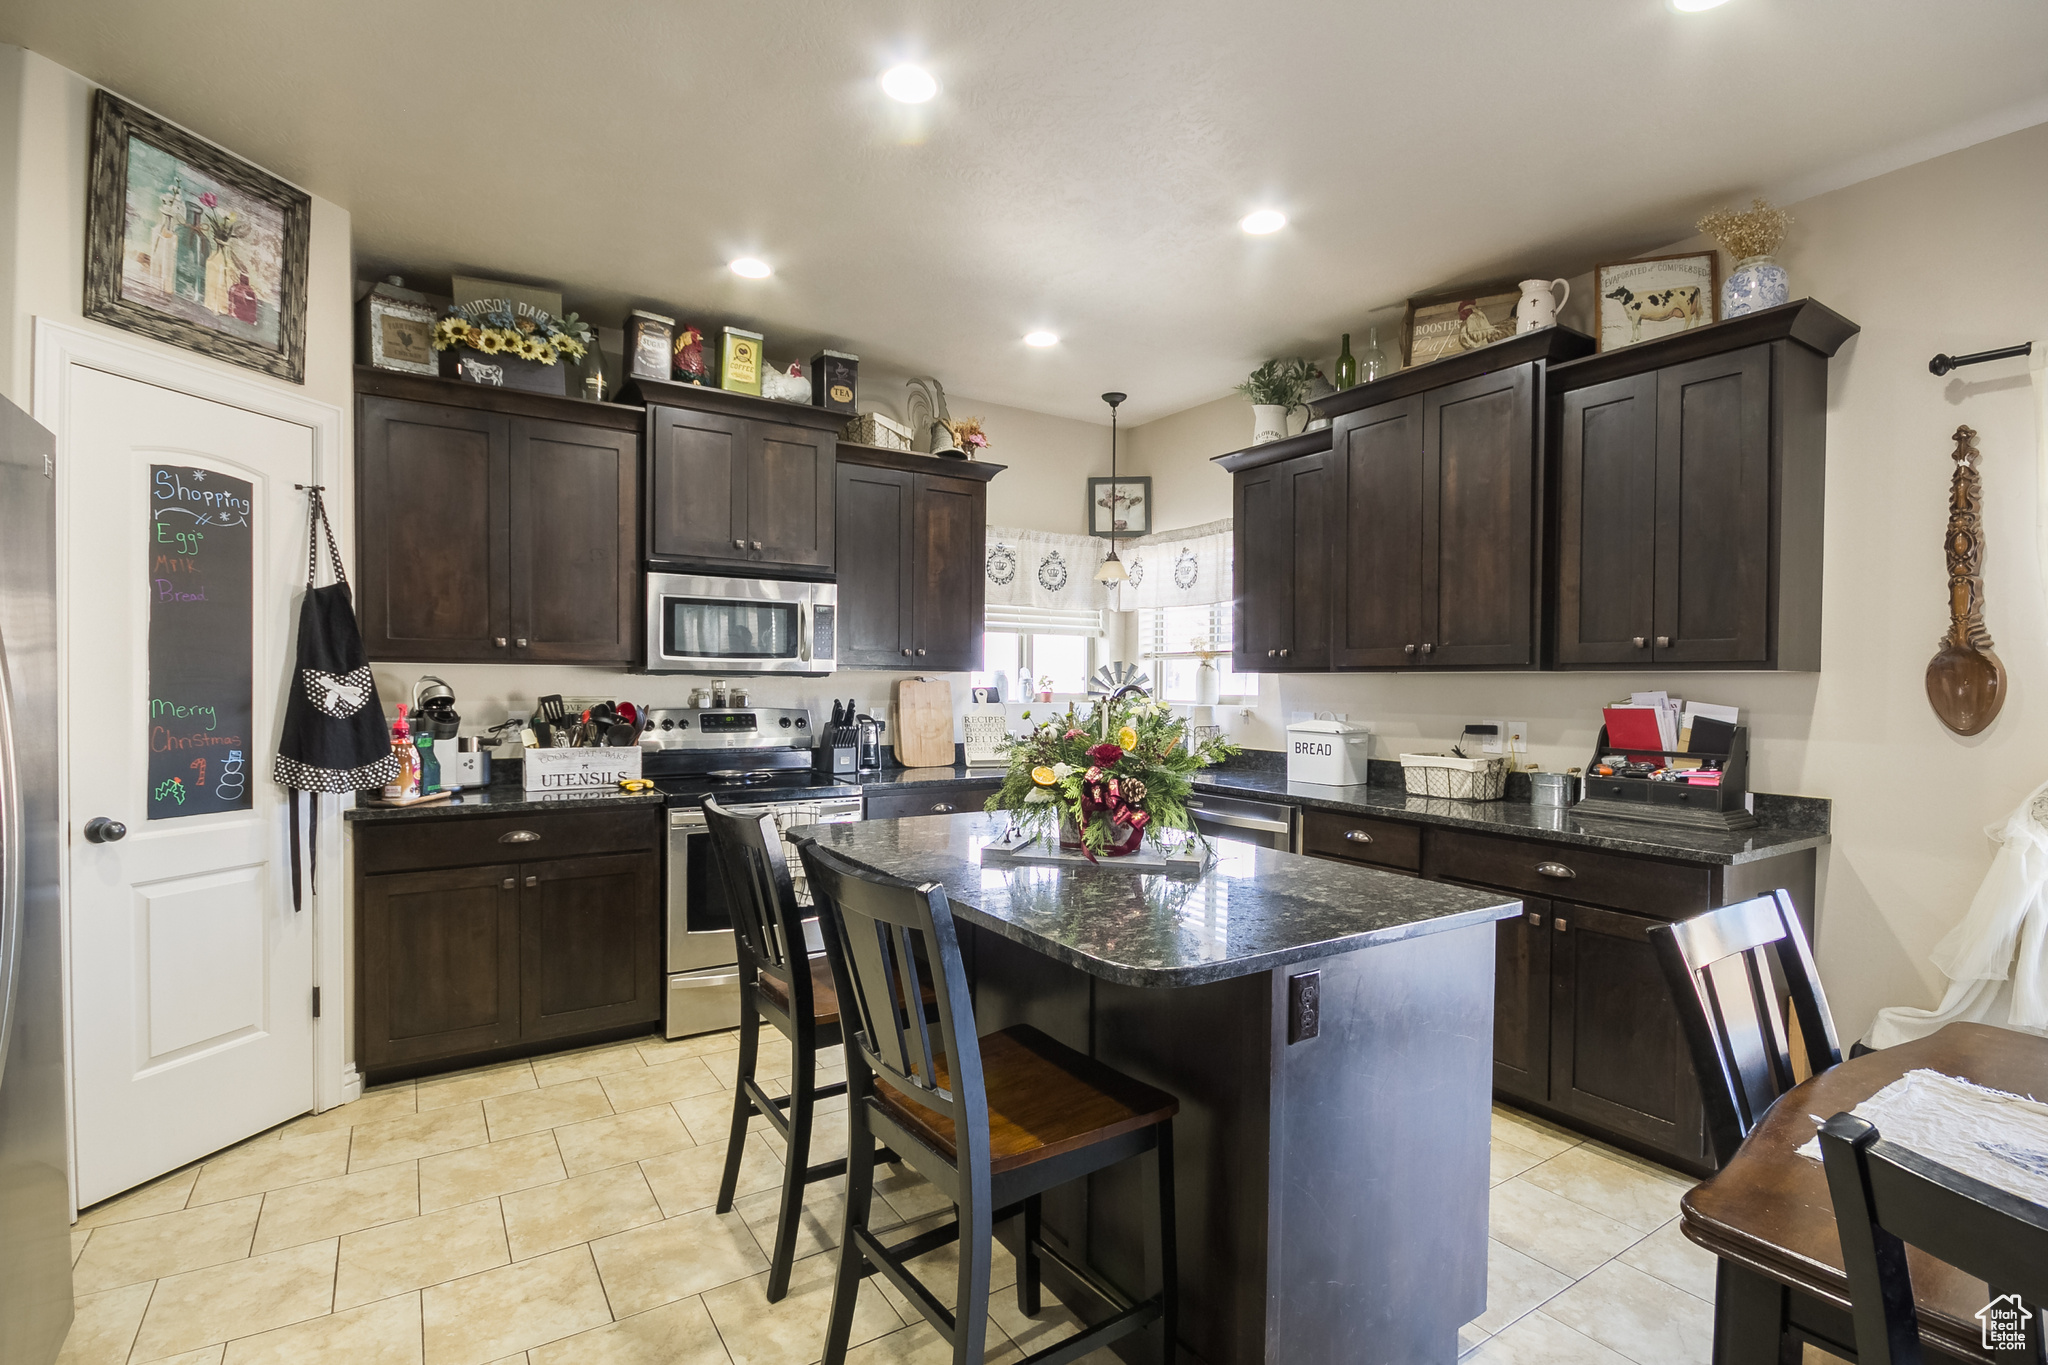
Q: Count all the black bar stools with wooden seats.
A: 2